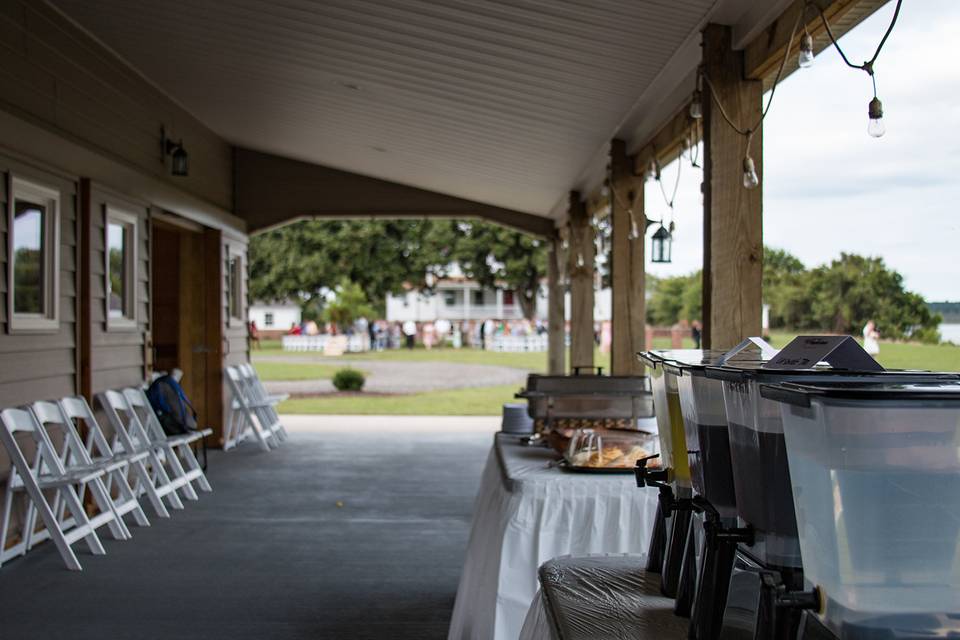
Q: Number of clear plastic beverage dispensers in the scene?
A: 4